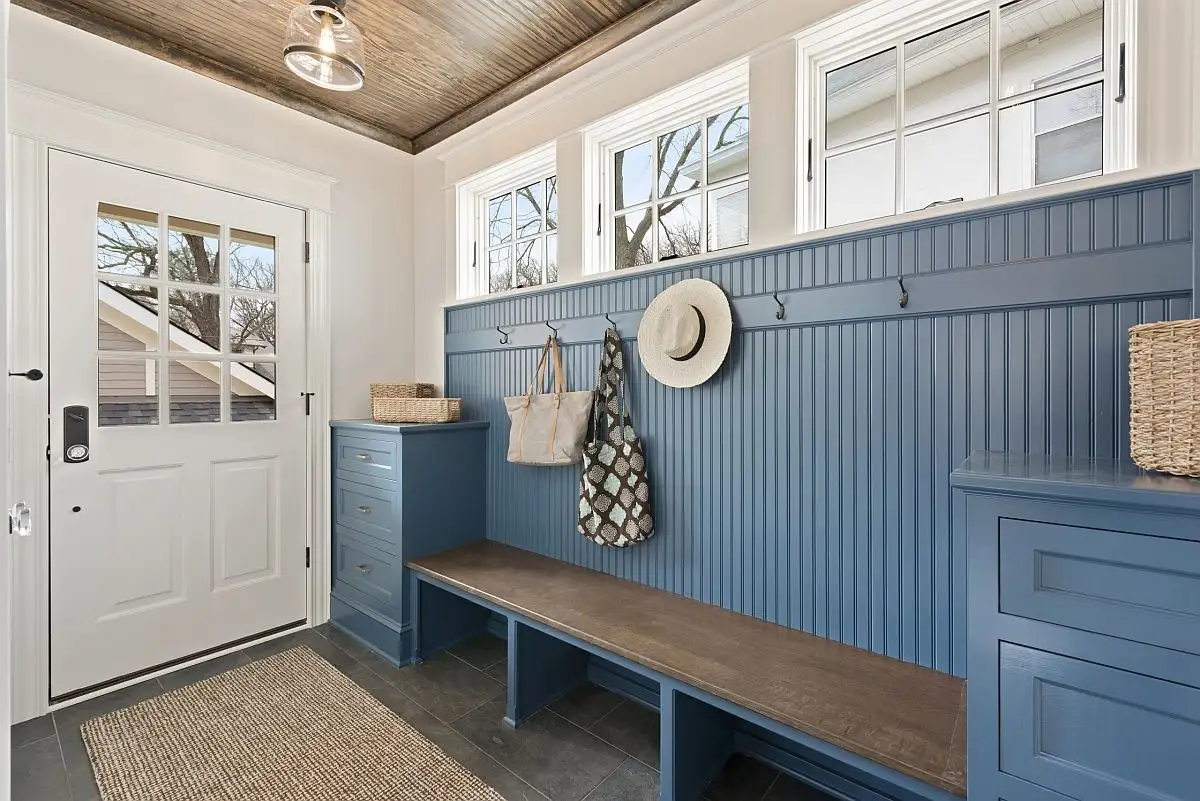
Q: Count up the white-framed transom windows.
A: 3